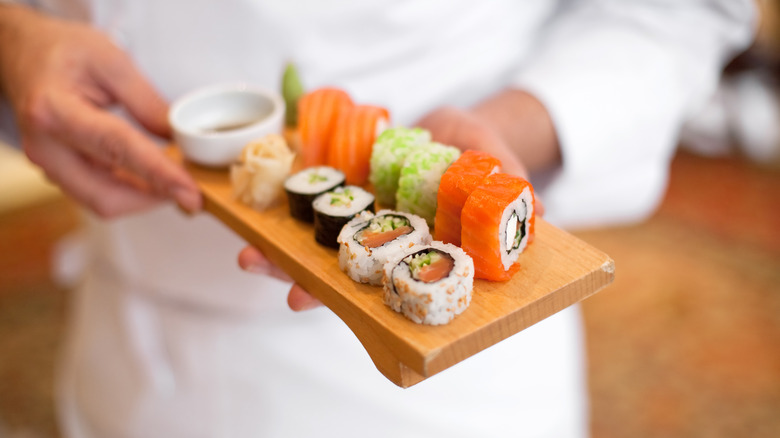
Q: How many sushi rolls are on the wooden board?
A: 10